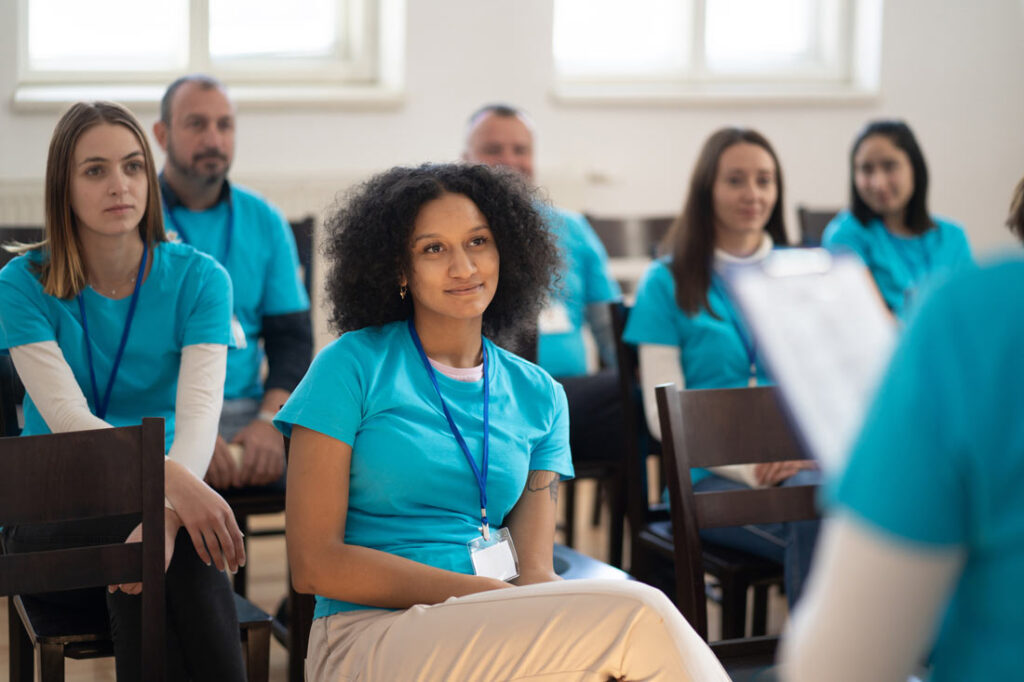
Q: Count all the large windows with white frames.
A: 2